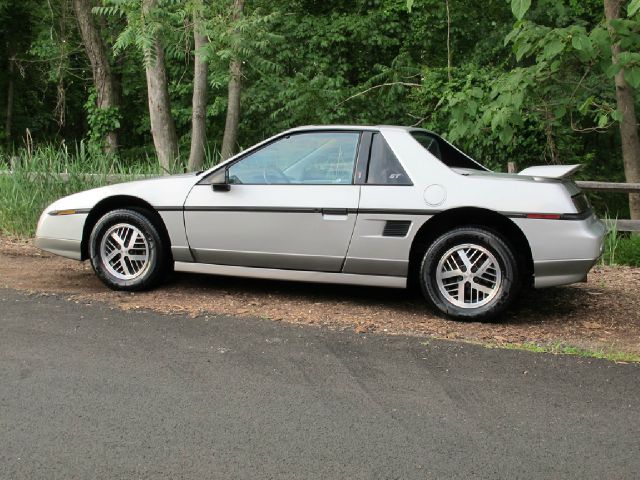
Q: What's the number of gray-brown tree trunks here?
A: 5